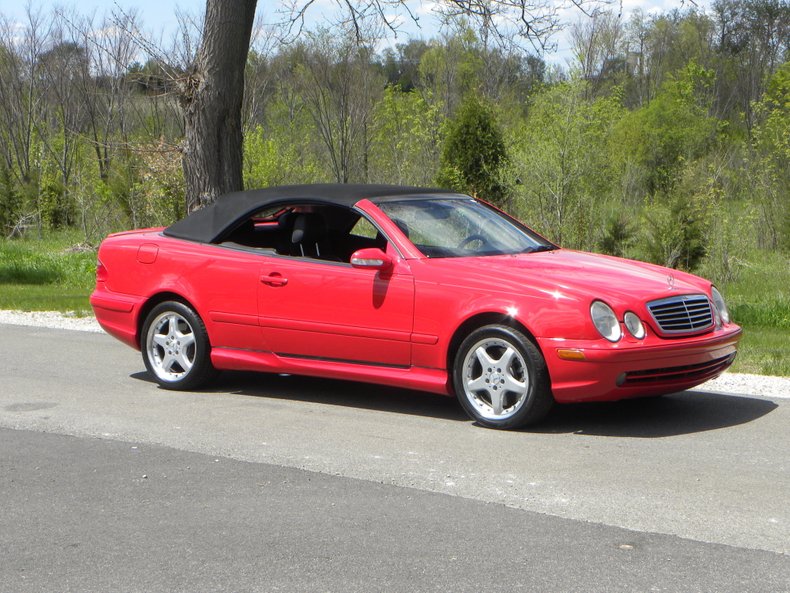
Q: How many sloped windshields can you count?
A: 1